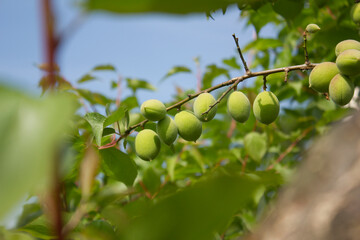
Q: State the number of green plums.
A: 13